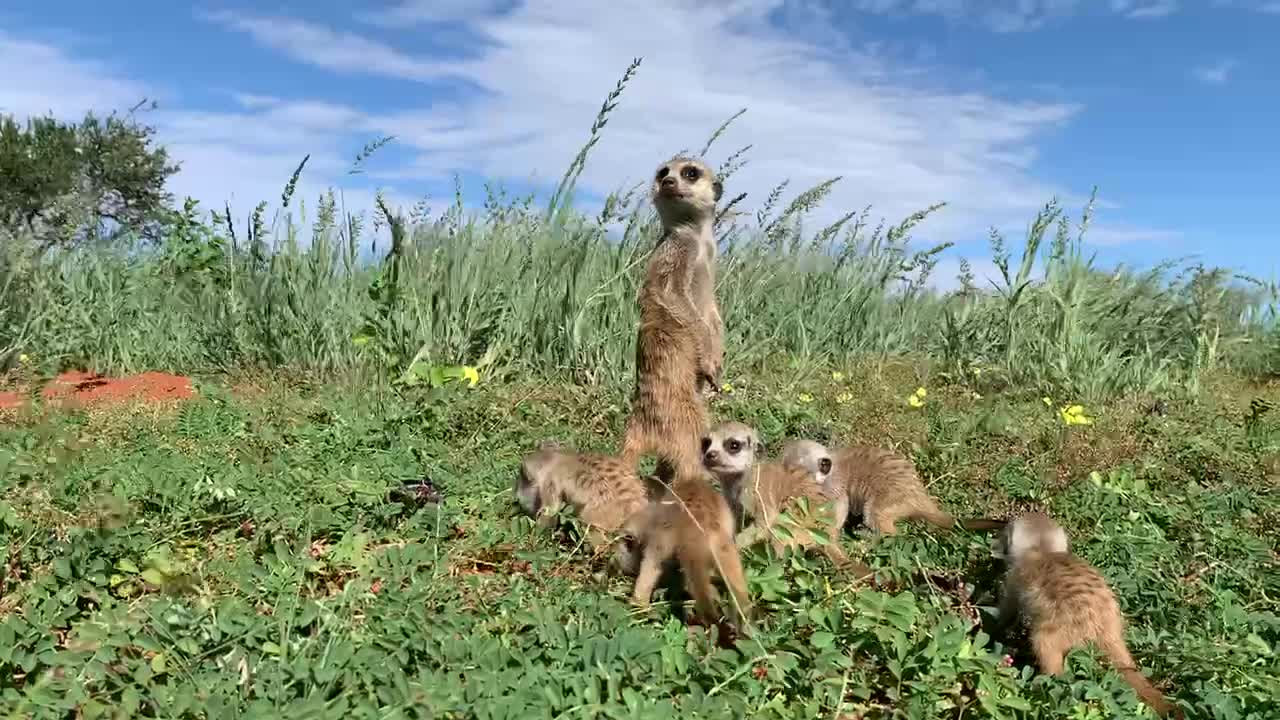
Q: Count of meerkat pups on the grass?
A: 5